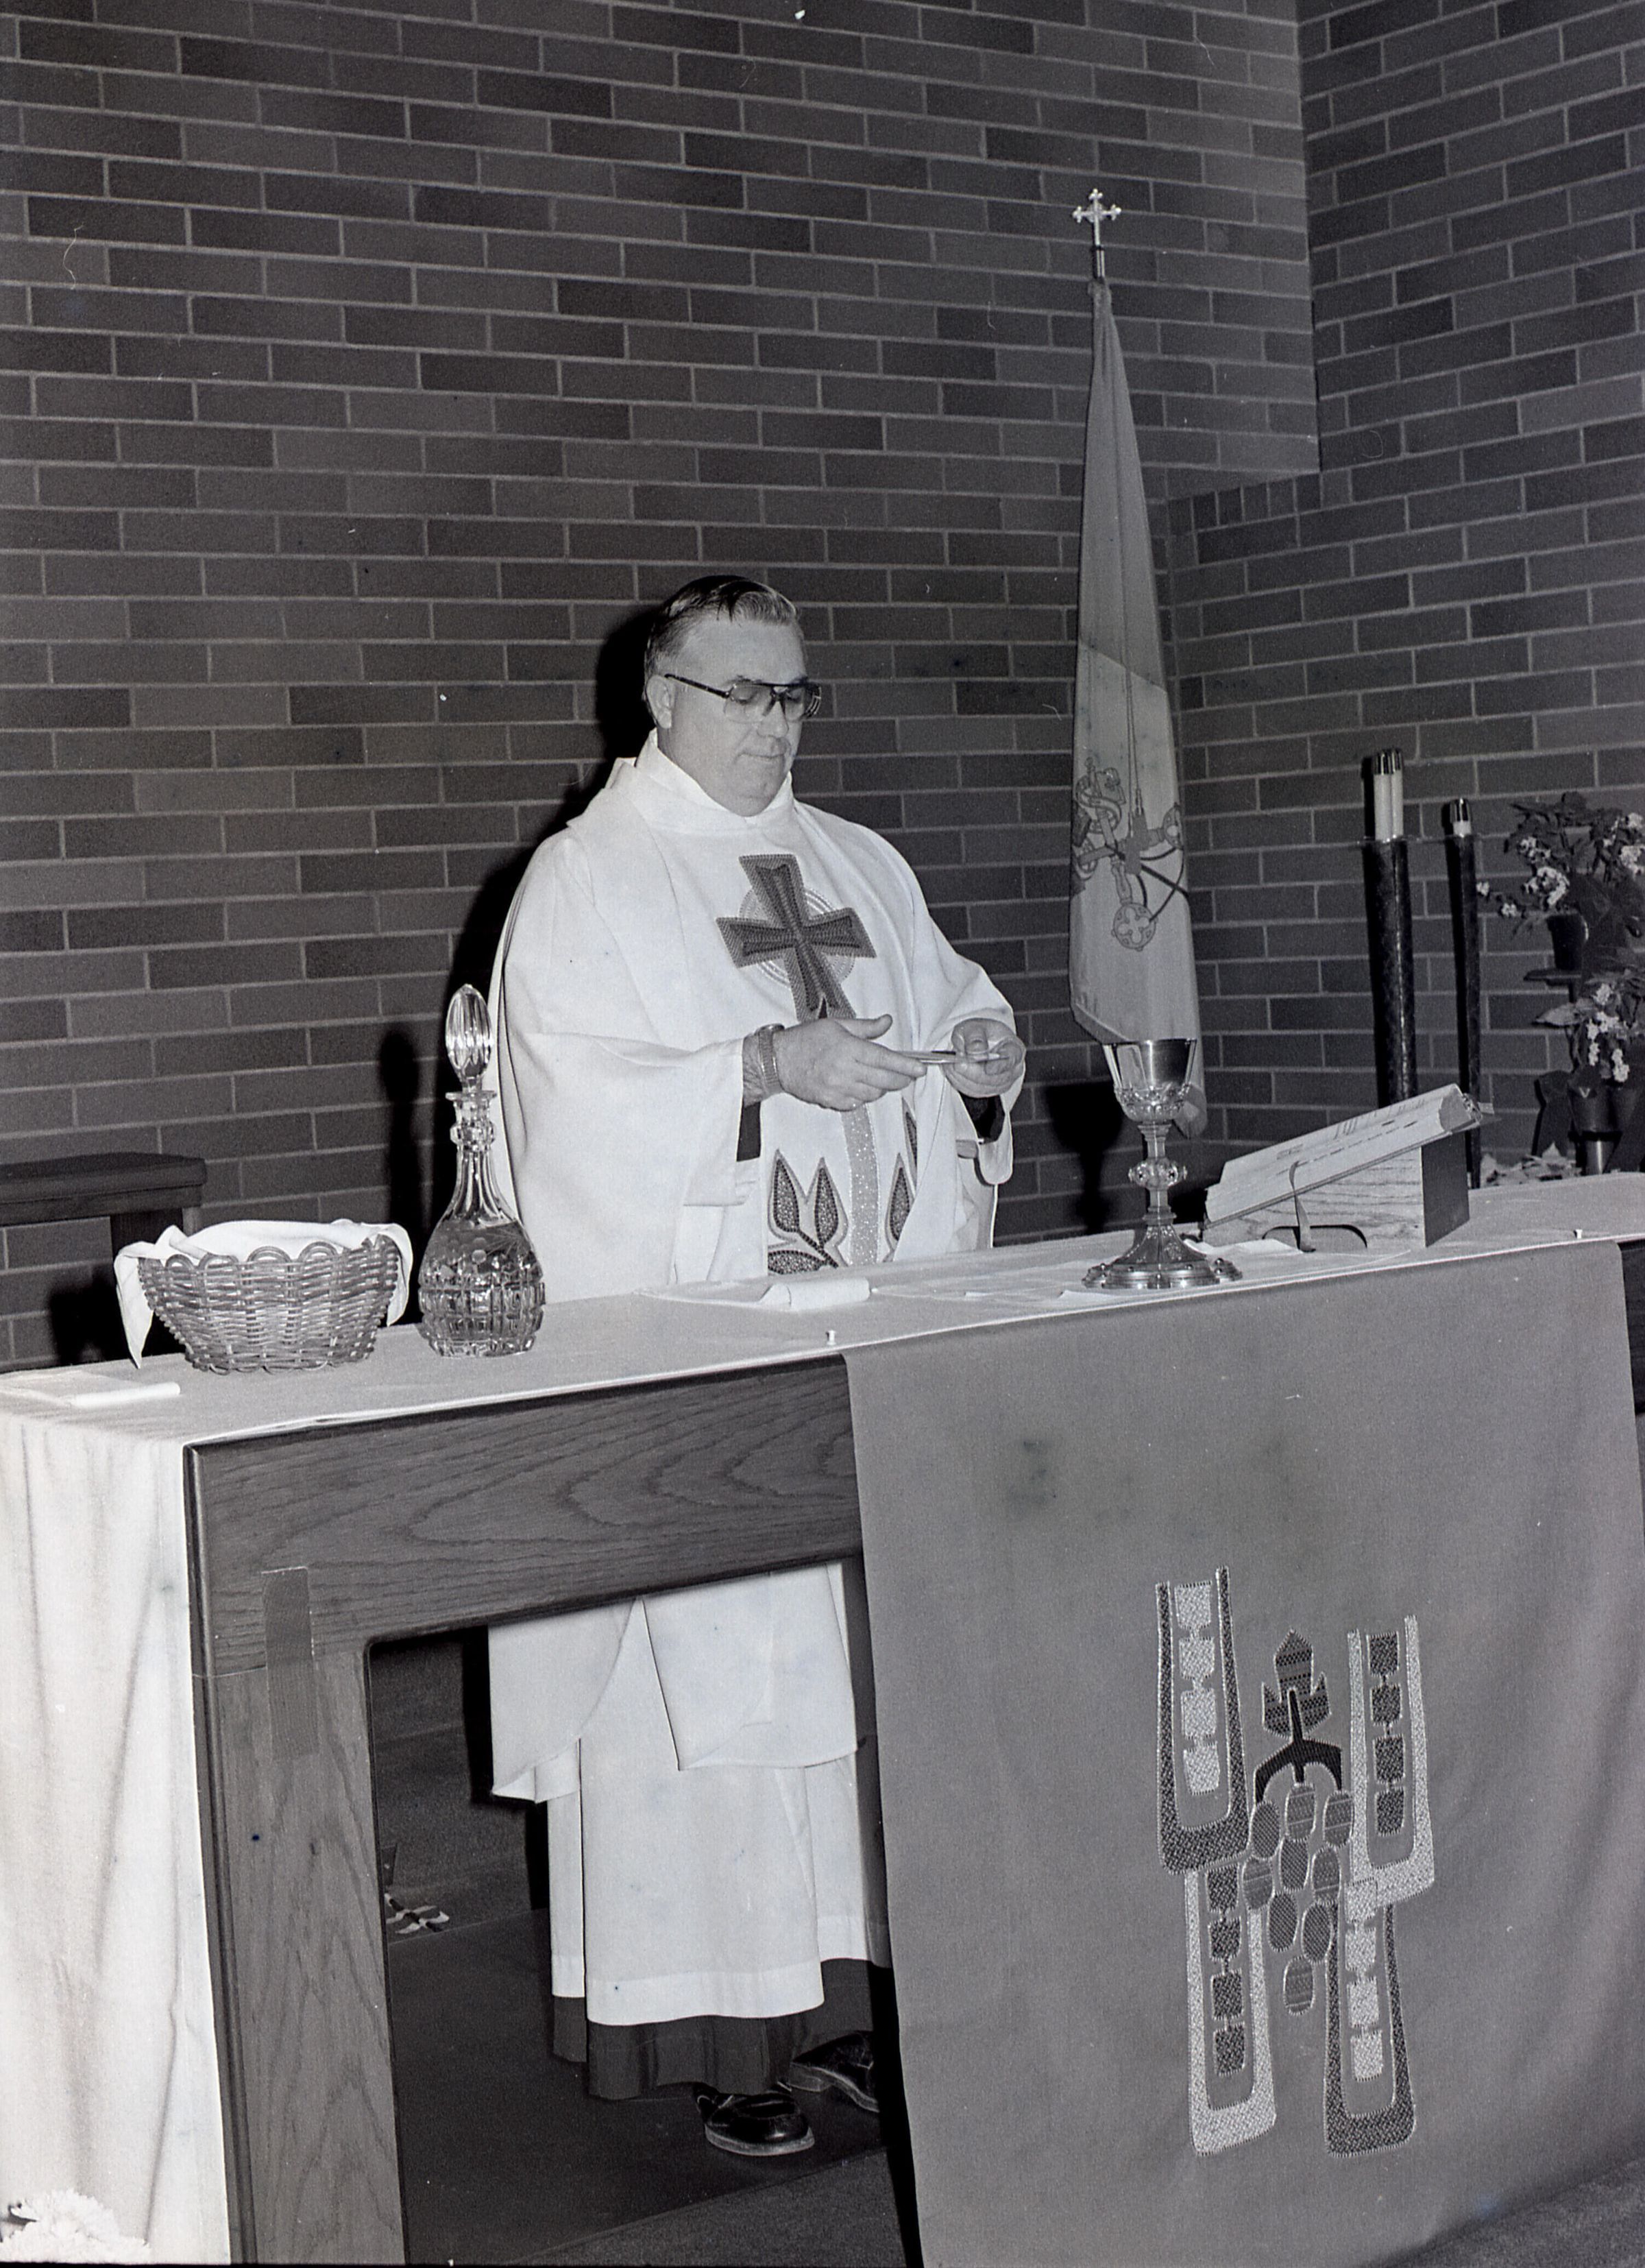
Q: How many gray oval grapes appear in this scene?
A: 9